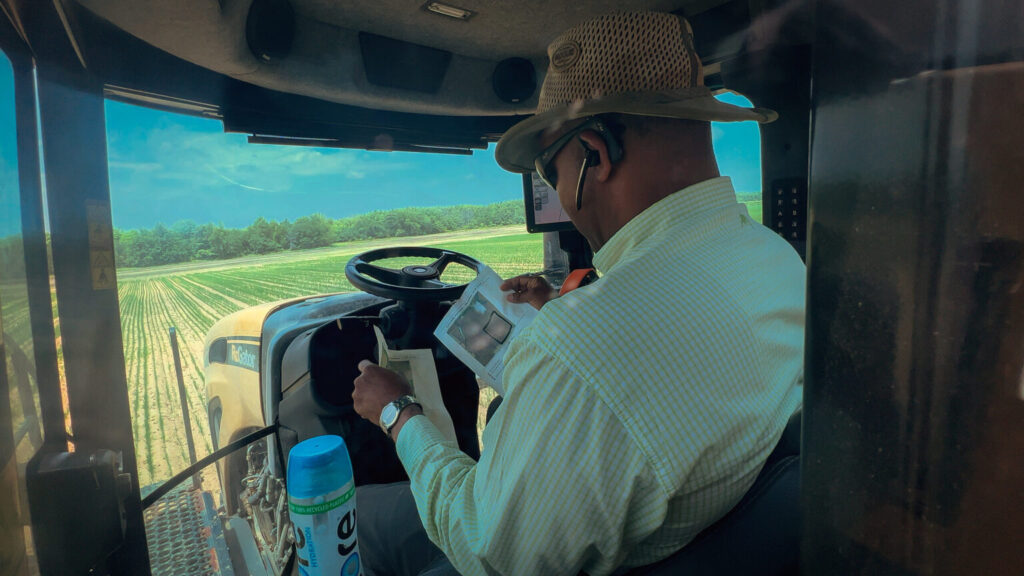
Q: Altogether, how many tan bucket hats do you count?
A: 1